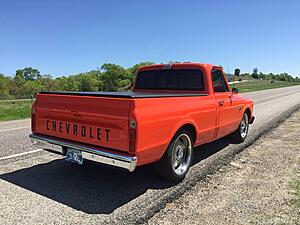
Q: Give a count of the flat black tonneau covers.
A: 1